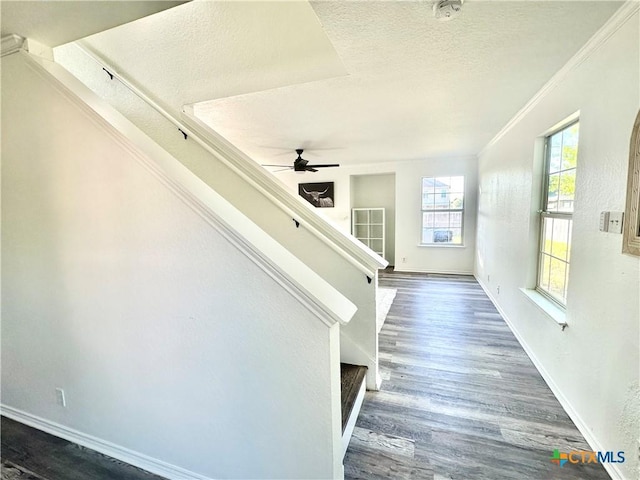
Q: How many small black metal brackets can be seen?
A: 4